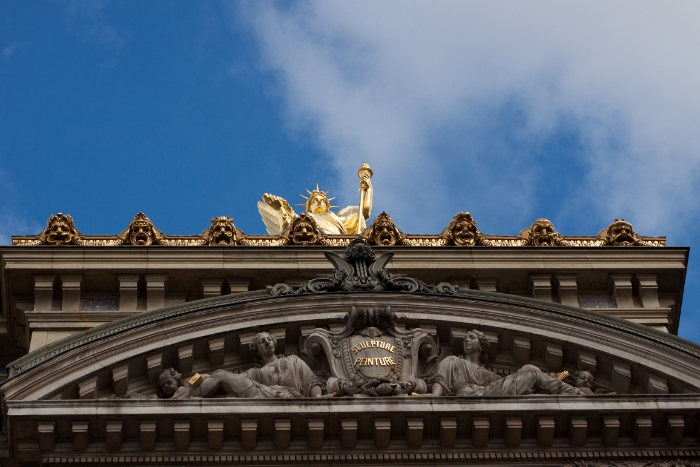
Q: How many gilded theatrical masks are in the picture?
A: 8